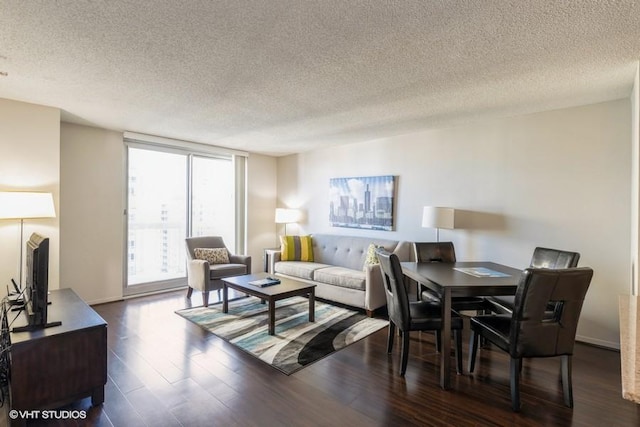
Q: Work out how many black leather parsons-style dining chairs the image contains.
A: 4